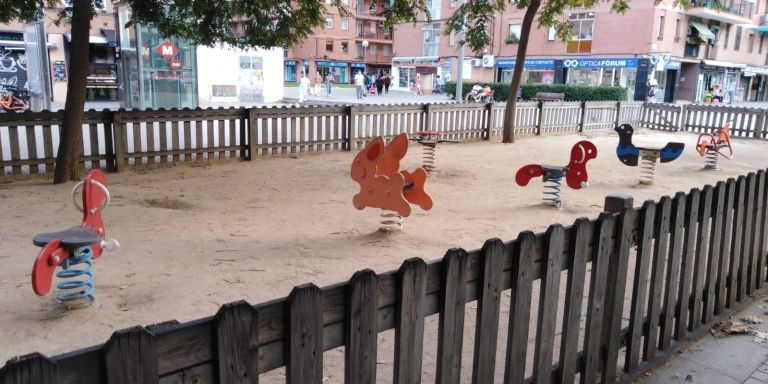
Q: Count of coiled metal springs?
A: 6